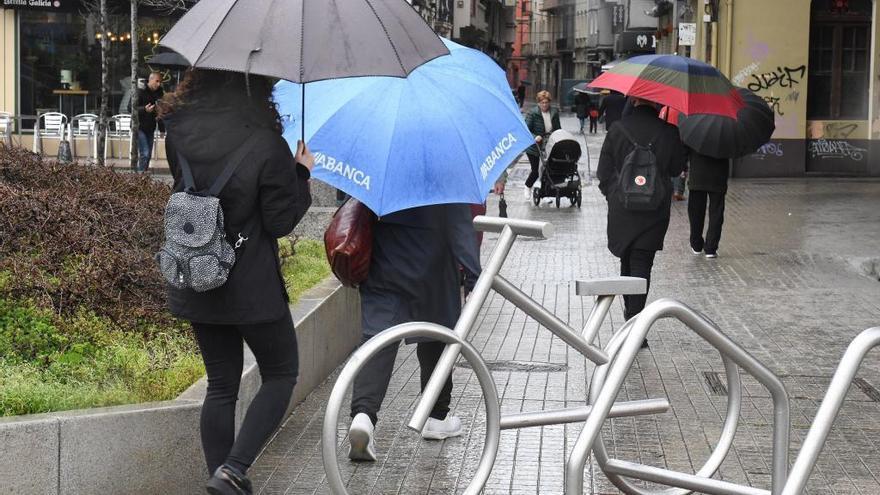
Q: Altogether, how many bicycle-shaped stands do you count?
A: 1